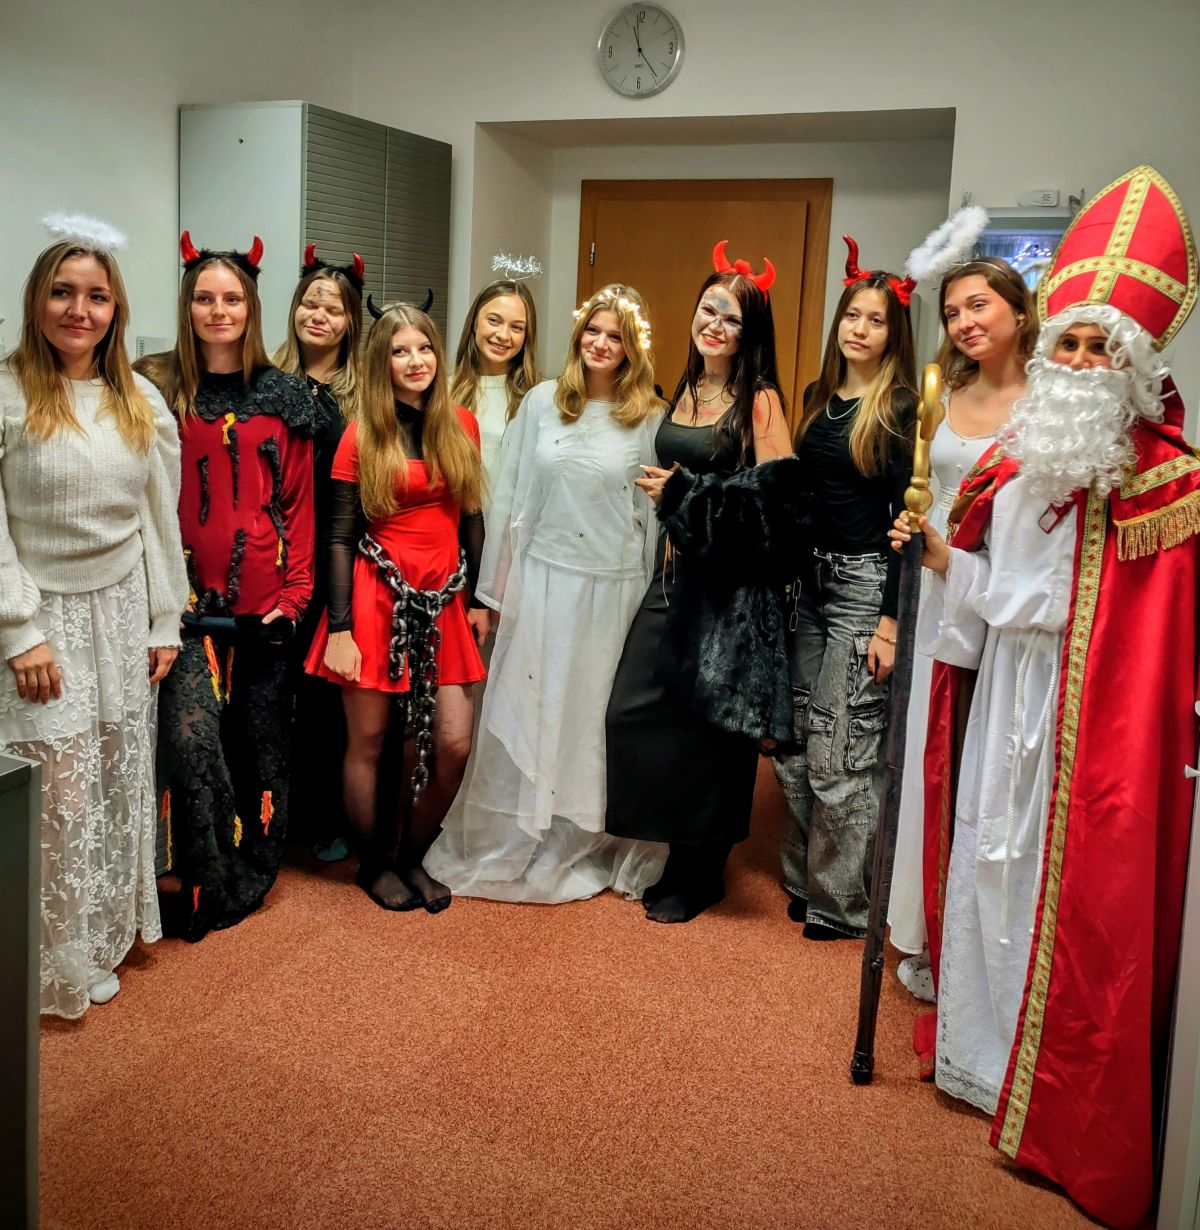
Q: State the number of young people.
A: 10